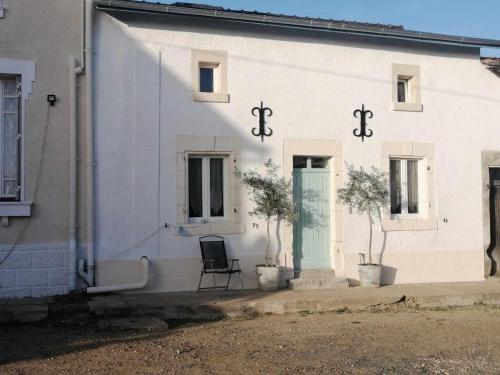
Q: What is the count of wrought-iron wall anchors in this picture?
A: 2